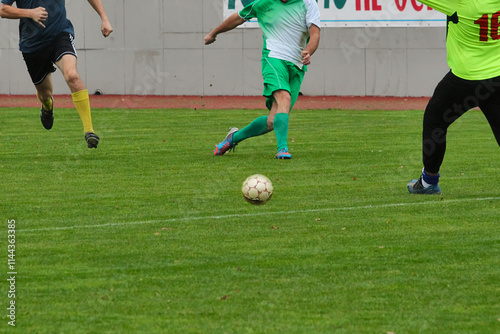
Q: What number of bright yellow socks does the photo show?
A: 2